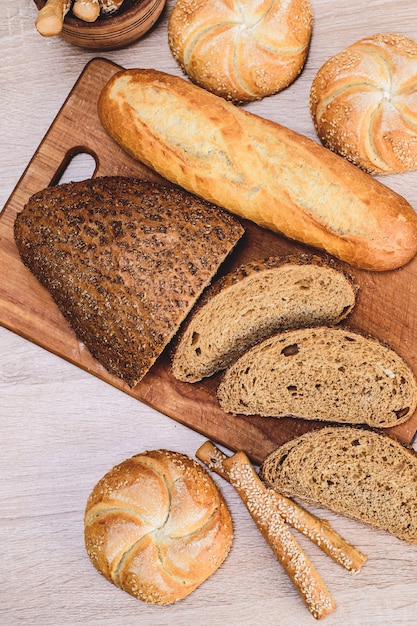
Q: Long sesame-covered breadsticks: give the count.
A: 2